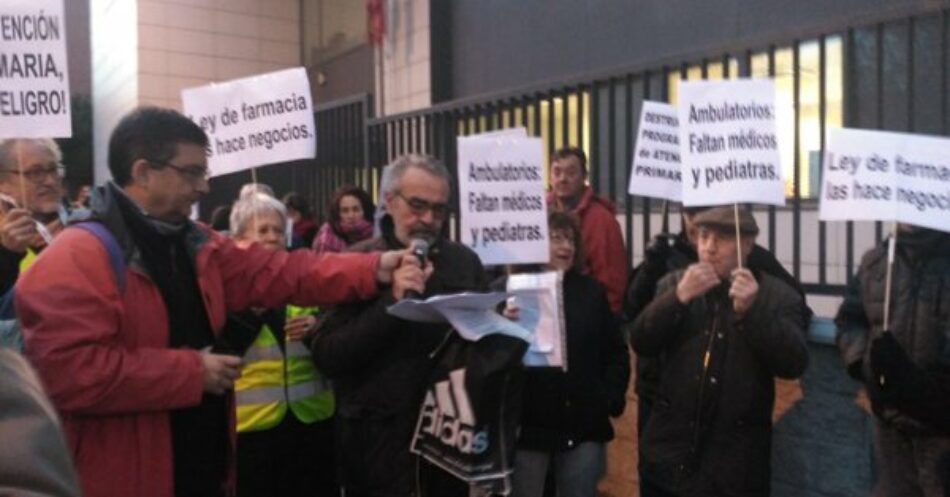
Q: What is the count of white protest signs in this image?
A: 6